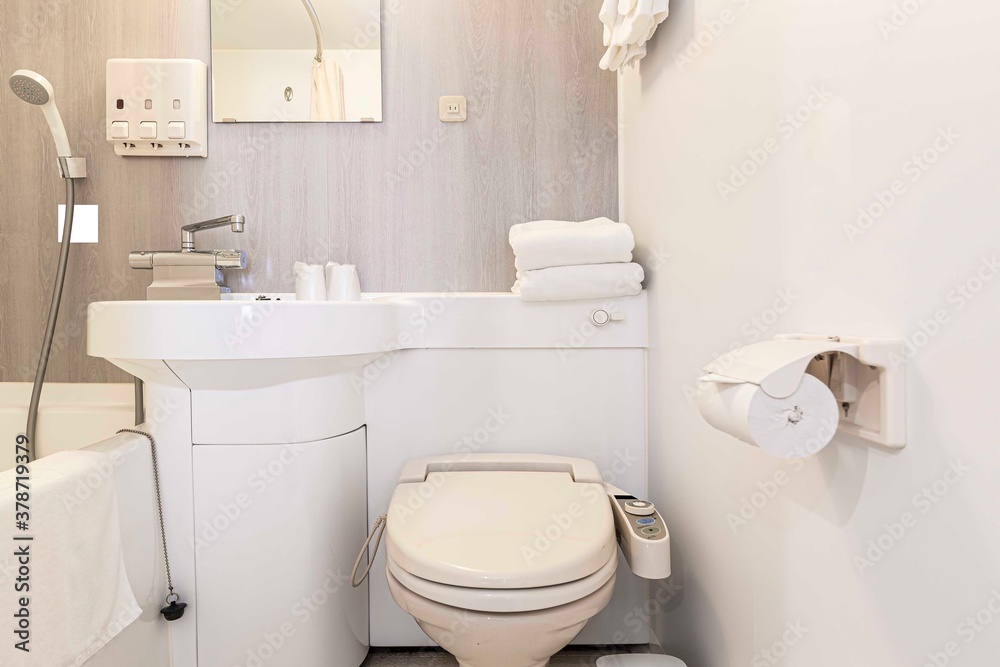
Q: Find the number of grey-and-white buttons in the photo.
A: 1